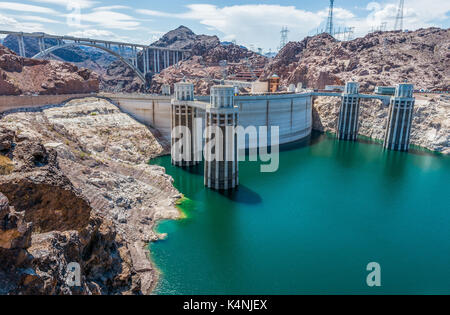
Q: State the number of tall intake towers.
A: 4